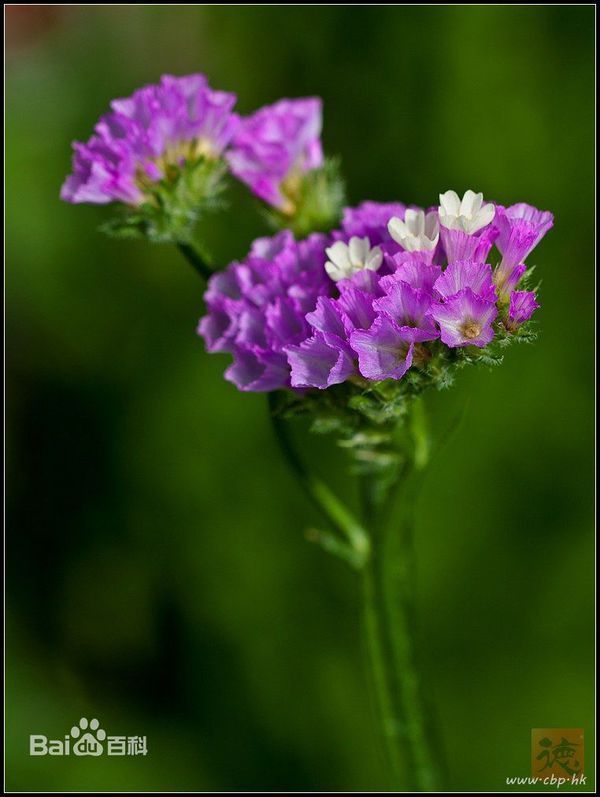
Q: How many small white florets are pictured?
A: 3